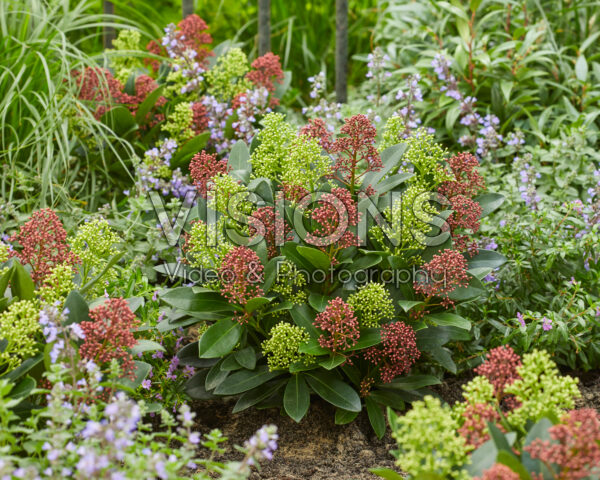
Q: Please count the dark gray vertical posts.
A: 4